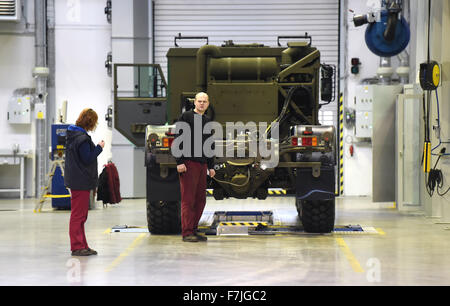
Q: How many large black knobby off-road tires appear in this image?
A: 2